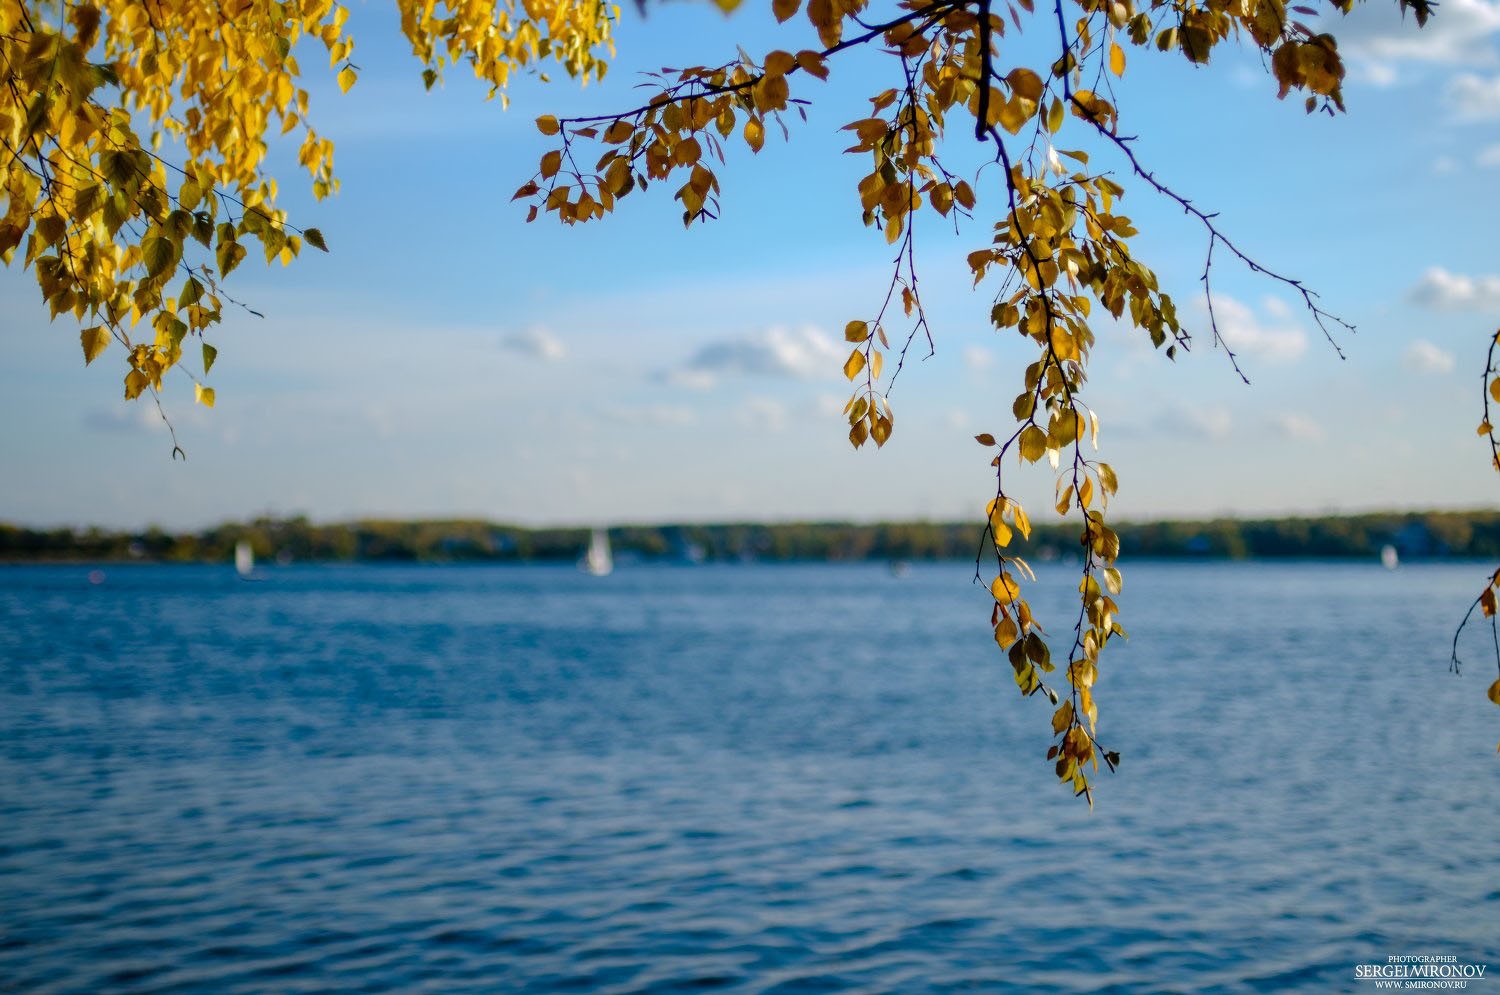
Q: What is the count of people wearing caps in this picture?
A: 0